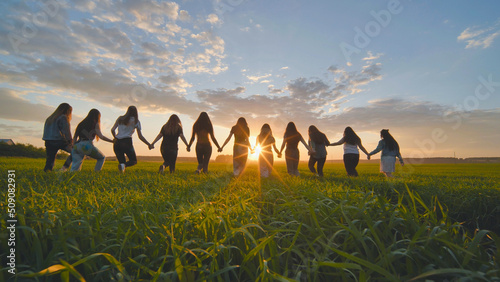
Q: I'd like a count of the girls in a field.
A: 11